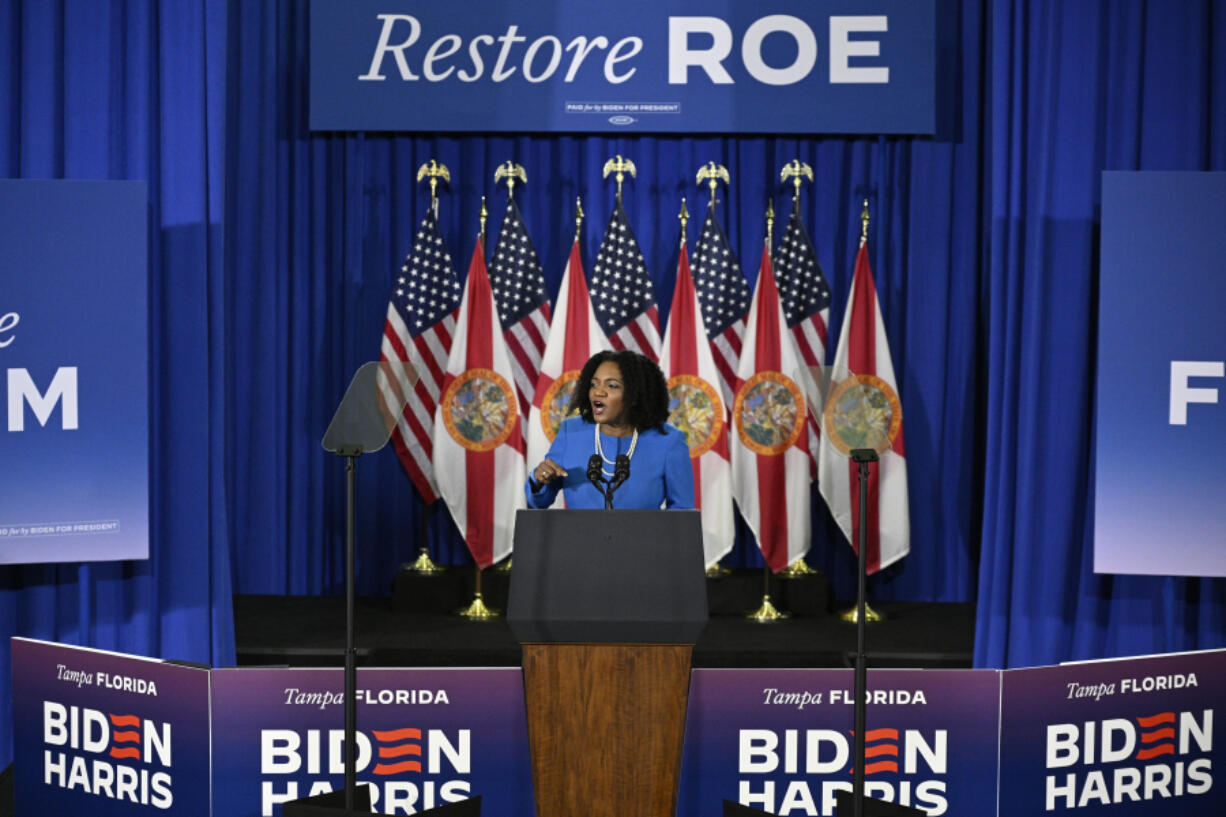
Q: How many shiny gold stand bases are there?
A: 7